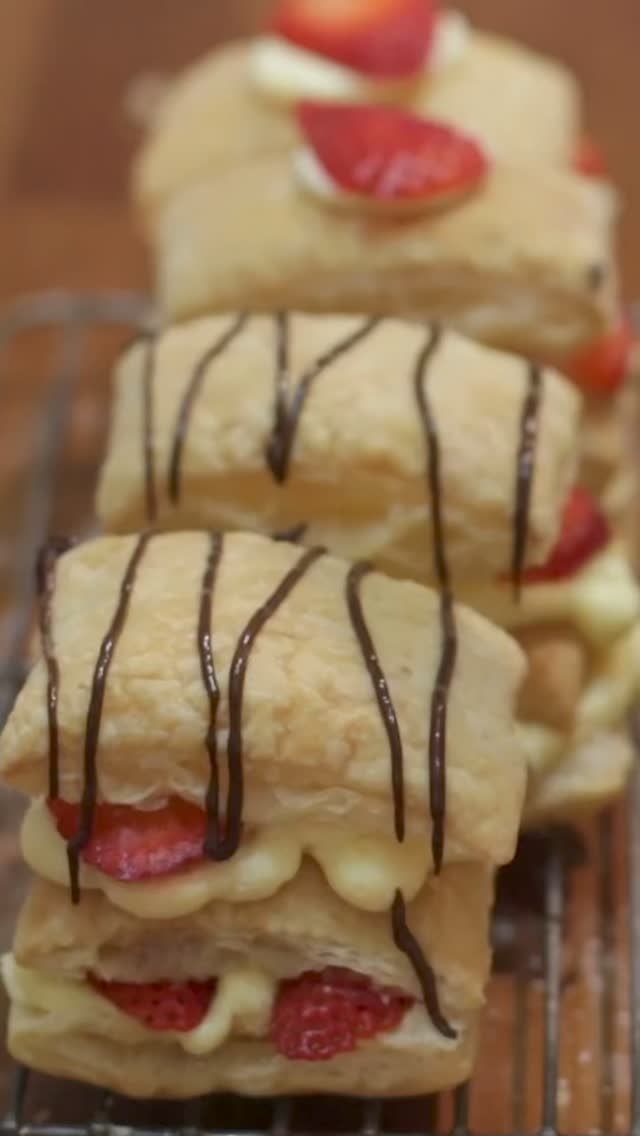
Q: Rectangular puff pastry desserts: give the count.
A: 4